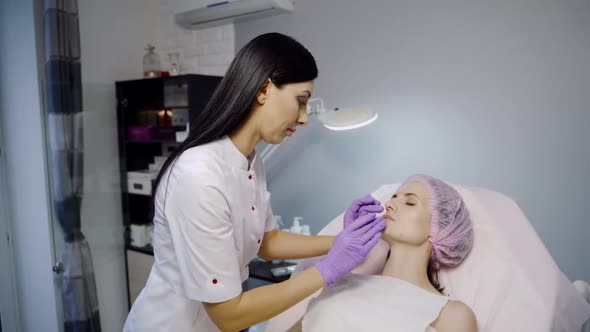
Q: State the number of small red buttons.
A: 4